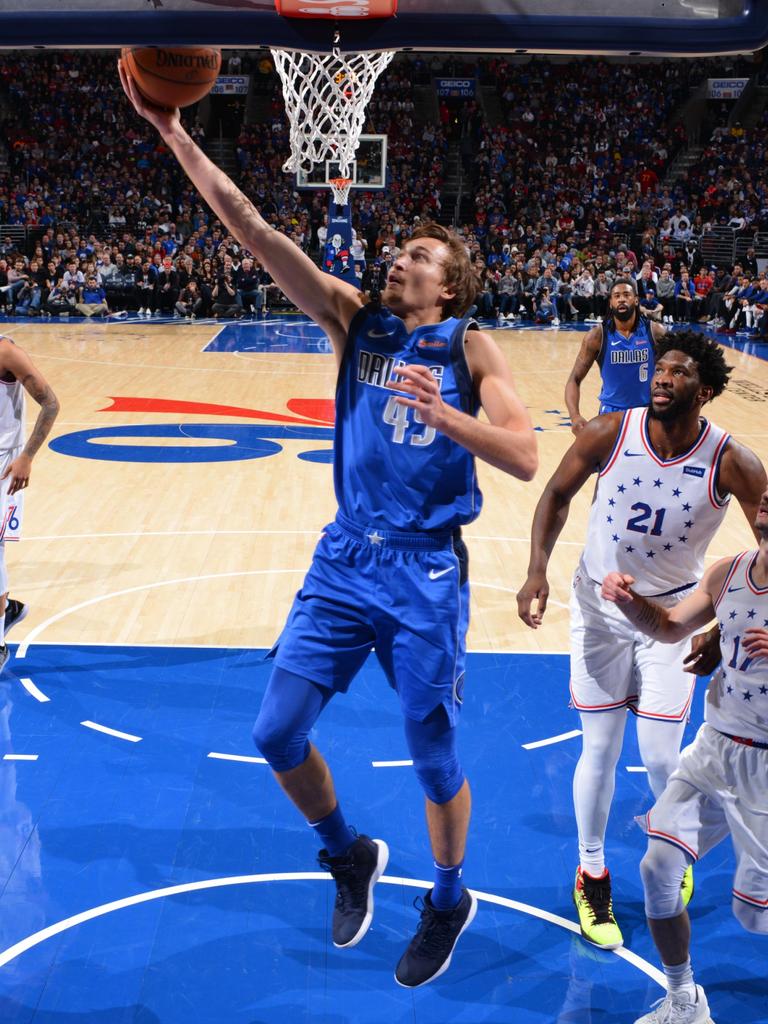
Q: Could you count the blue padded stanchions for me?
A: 1